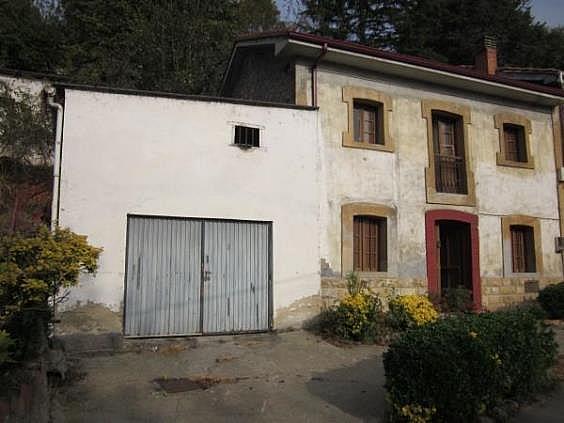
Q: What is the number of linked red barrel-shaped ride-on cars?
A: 0